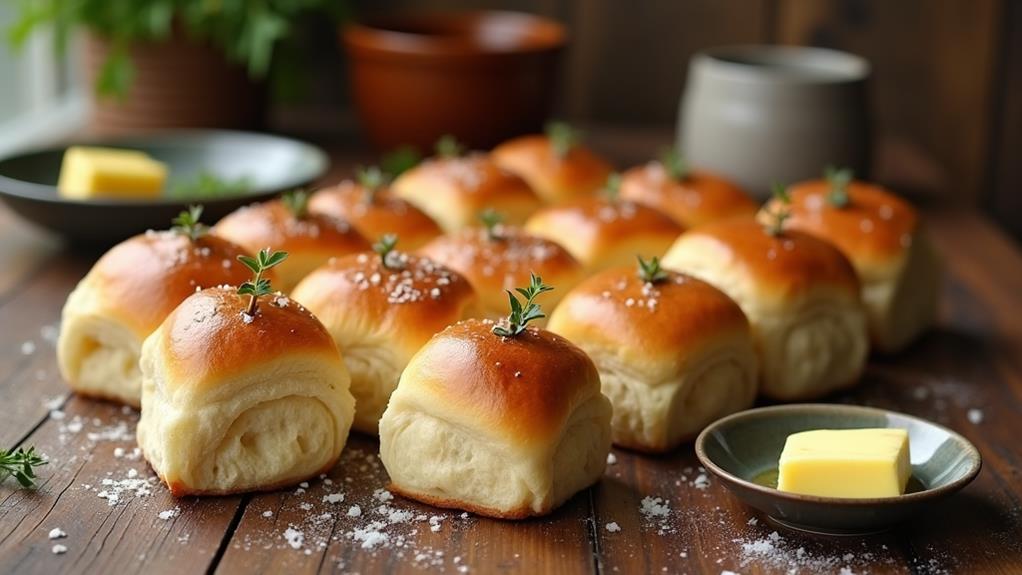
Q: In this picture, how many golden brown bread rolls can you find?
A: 14